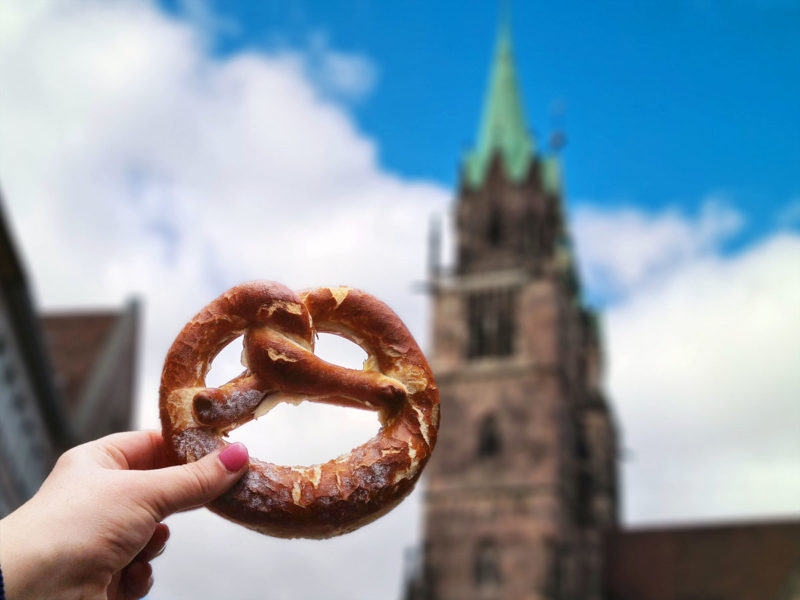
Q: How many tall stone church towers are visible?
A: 1